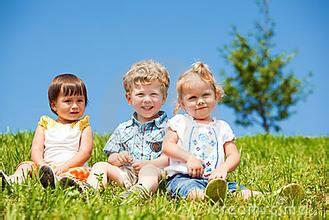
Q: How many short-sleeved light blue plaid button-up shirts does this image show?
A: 1